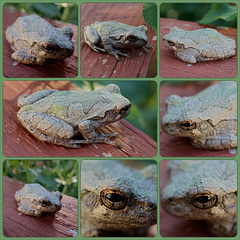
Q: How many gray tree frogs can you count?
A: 8